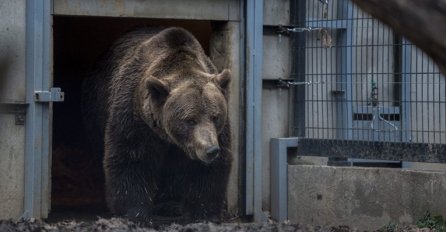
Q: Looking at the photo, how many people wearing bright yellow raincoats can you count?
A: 0